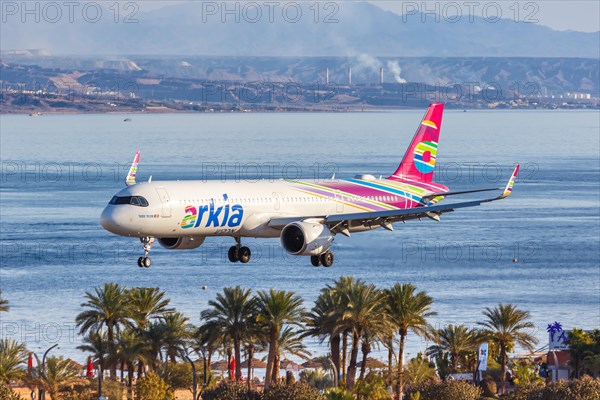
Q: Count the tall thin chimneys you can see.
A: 3